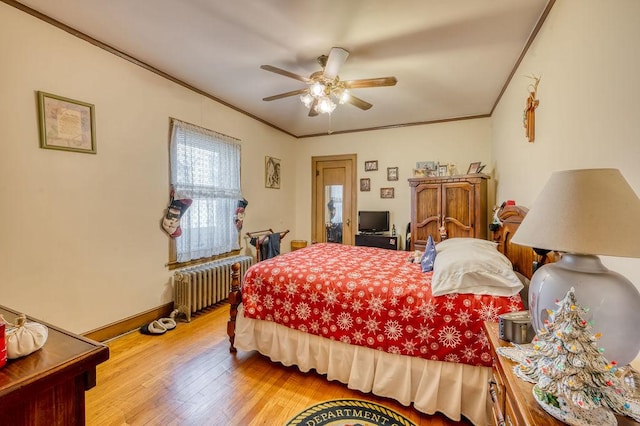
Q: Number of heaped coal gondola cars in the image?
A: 0